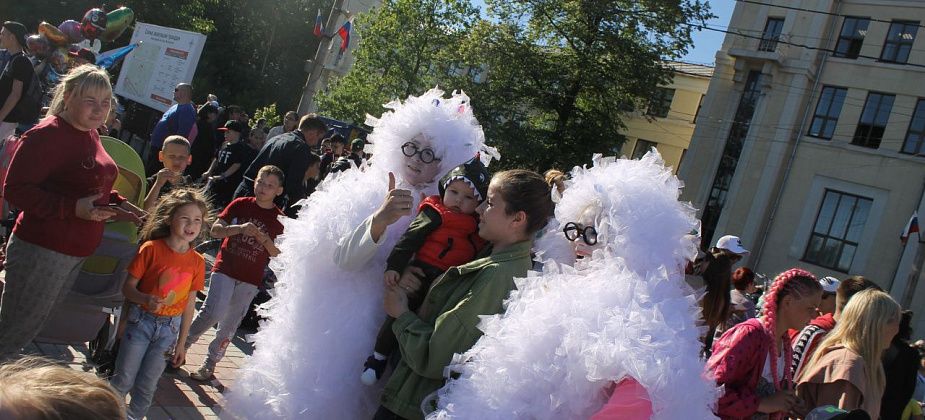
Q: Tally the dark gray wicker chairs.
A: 0